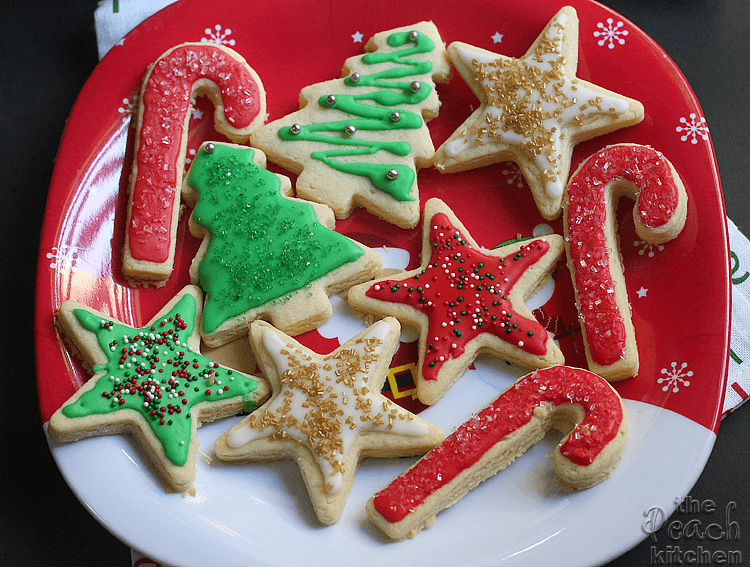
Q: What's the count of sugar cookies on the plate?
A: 9